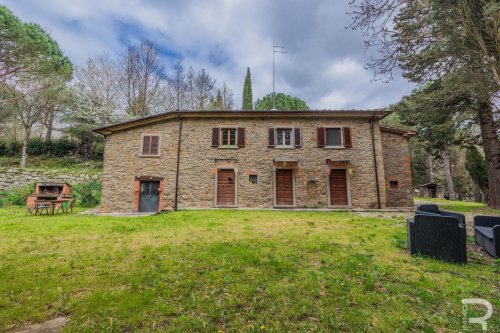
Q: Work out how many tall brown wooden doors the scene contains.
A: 3